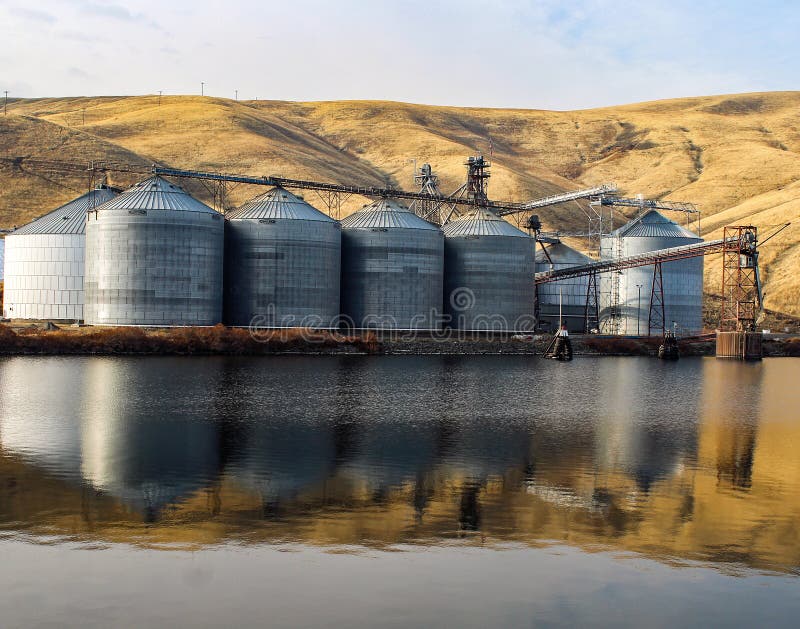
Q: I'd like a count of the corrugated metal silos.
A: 7